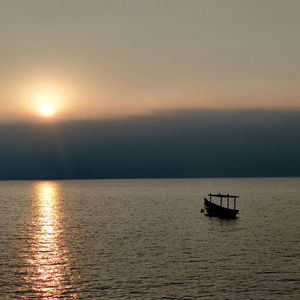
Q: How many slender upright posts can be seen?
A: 4